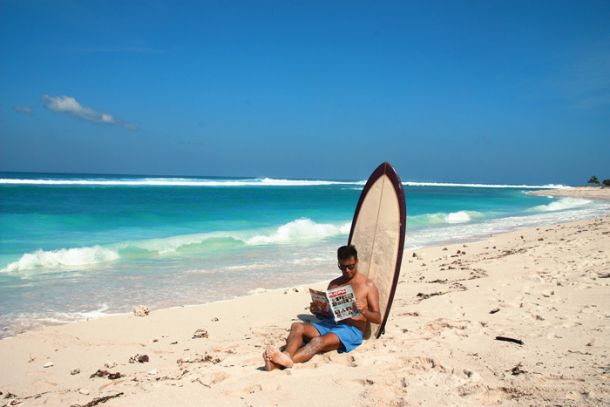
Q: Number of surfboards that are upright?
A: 1